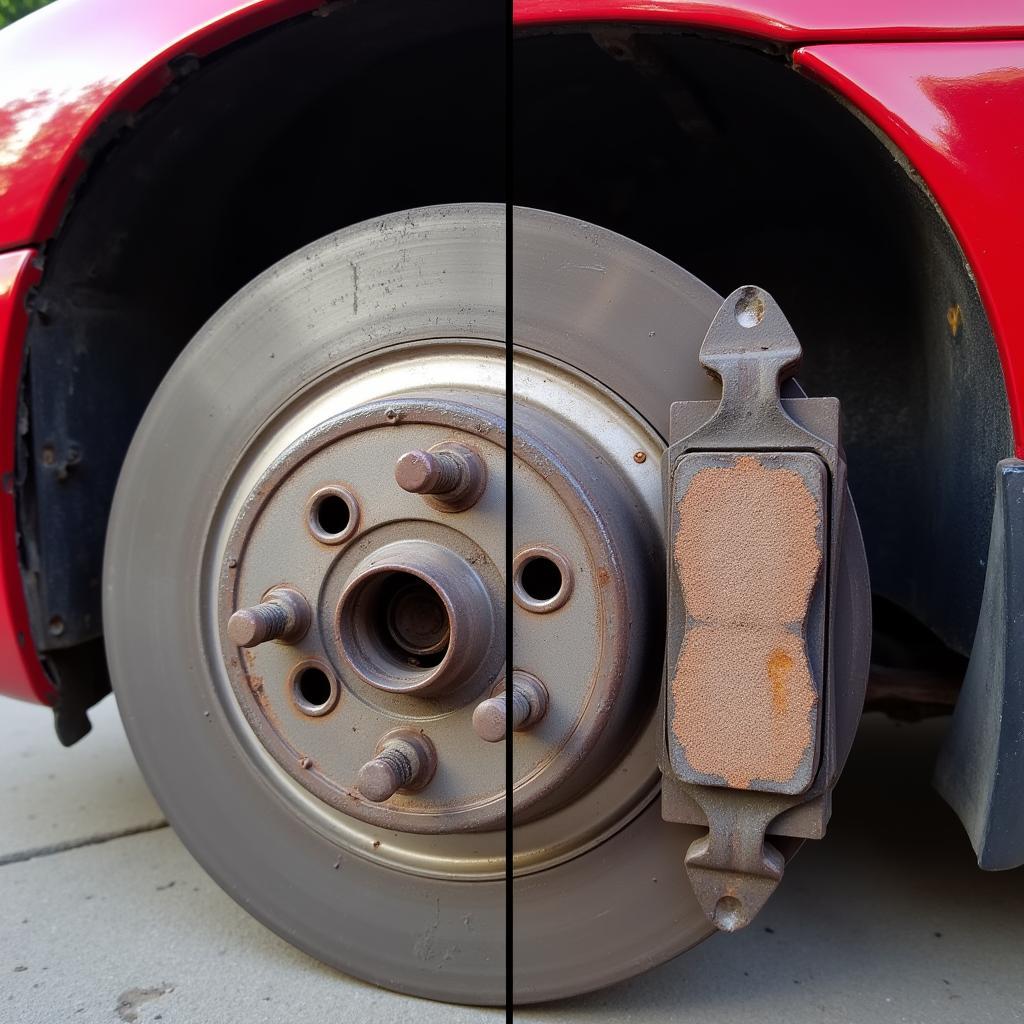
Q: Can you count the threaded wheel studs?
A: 4